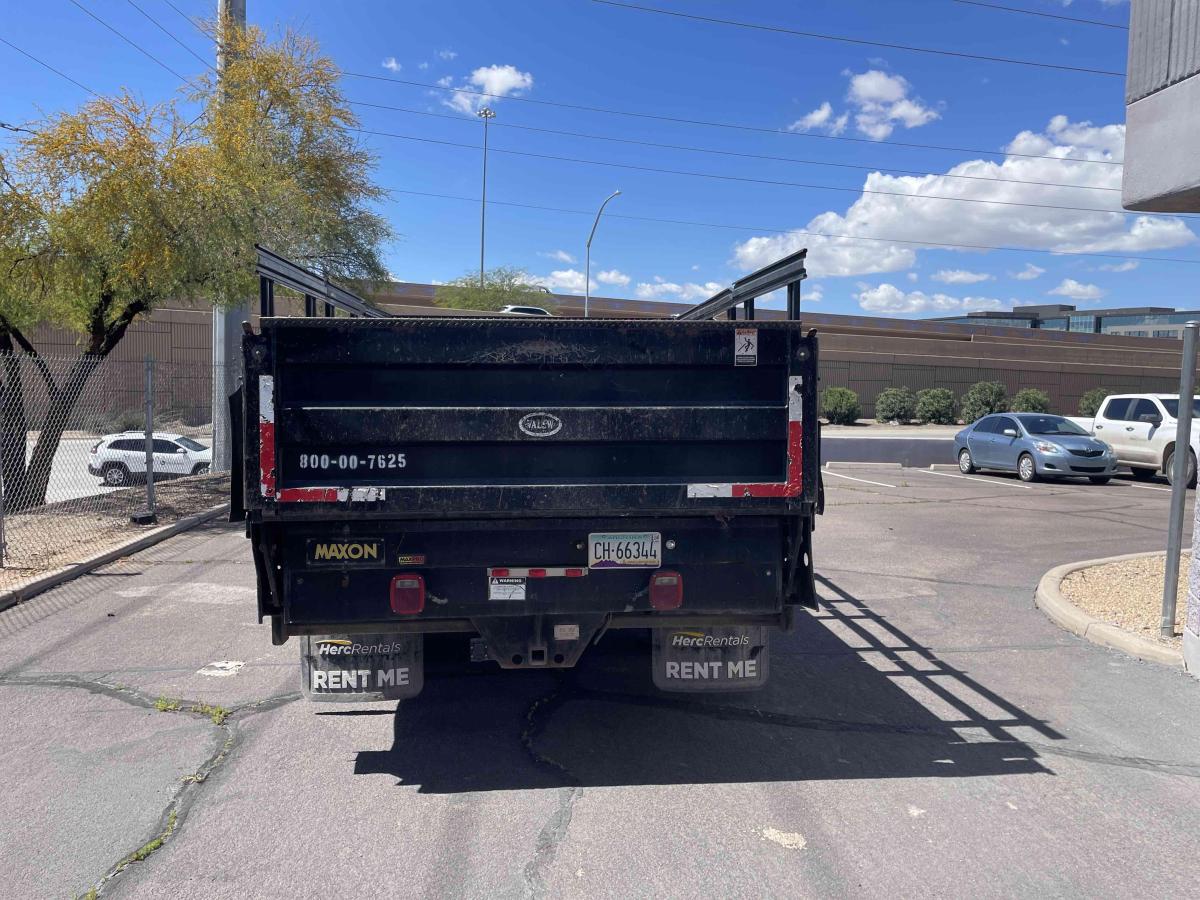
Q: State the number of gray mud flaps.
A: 2